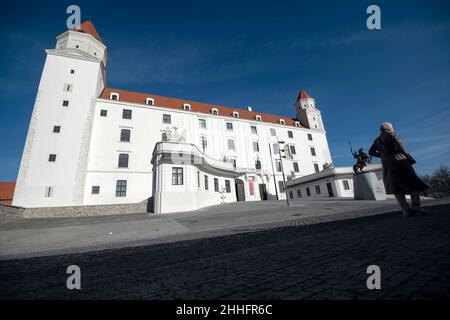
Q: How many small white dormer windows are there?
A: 8